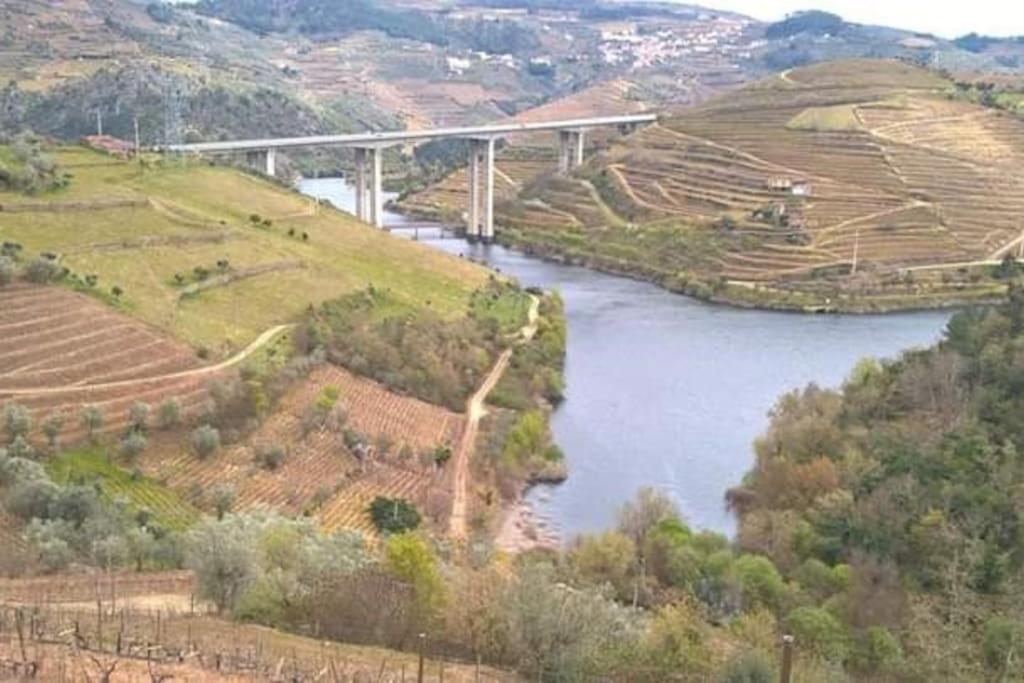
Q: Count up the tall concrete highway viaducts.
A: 1